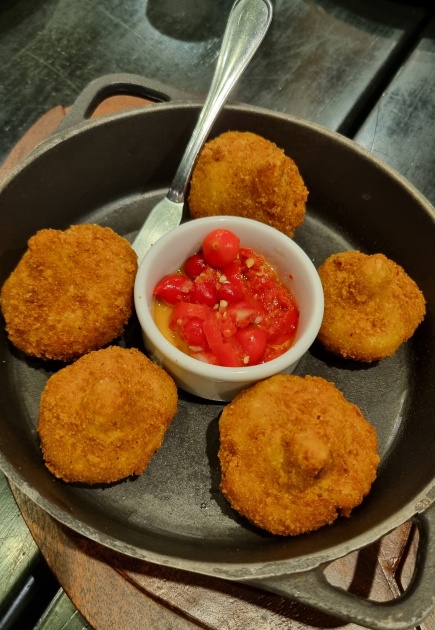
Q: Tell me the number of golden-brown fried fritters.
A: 5